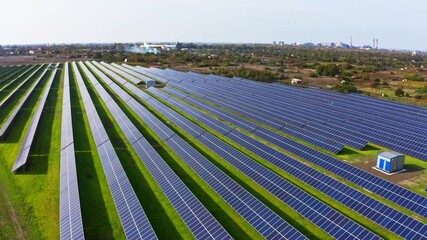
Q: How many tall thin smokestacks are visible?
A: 3